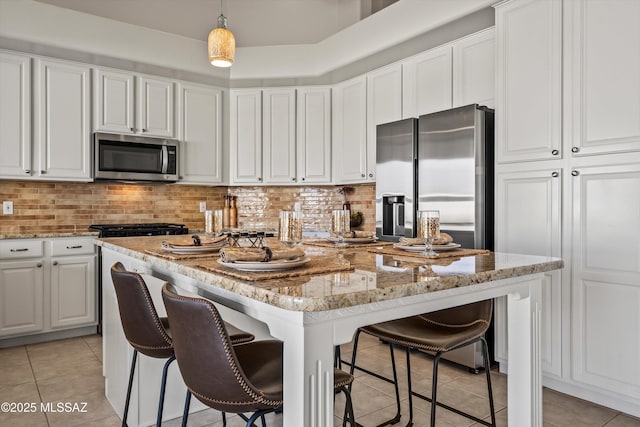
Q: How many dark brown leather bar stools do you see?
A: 3